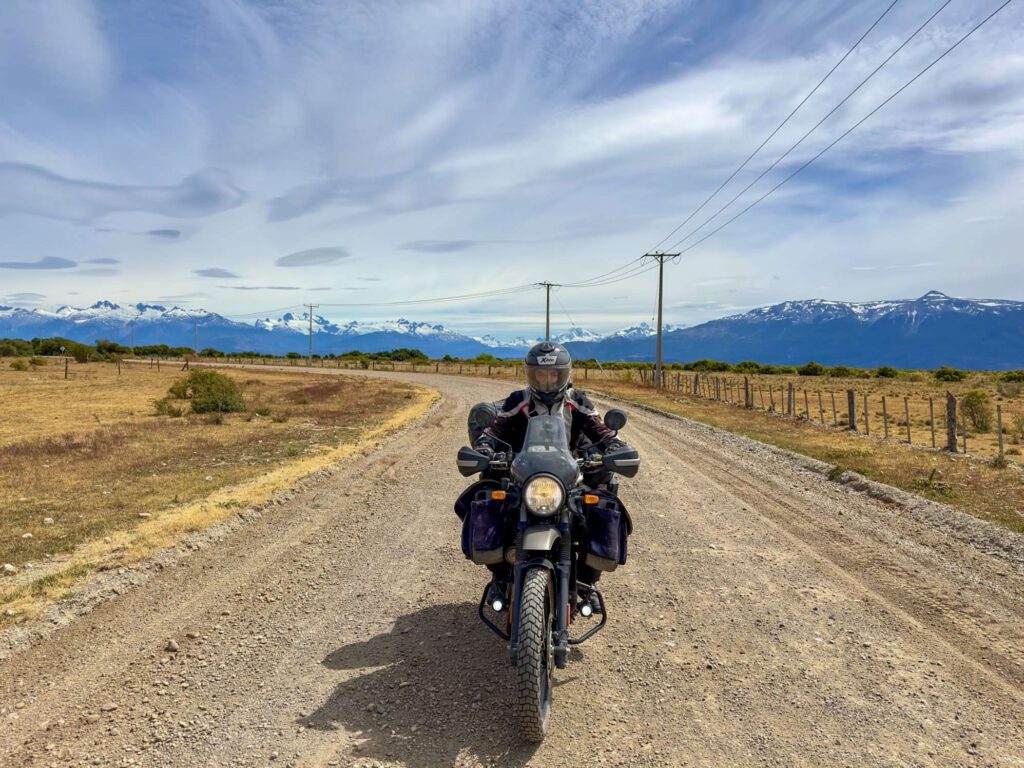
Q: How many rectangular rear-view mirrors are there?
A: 0